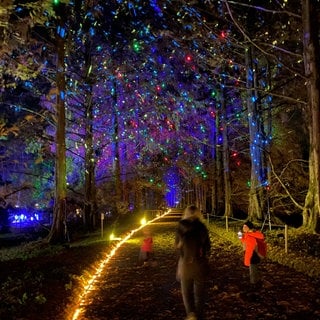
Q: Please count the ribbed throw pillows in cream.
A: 0